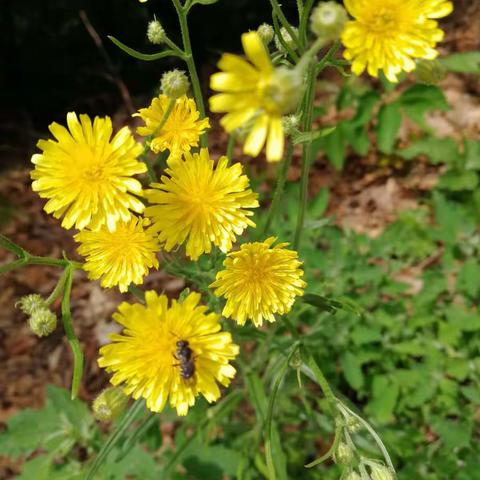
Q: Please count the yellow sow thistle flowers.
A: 8